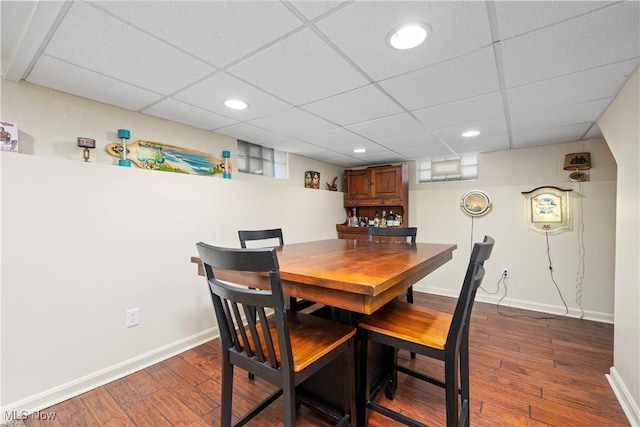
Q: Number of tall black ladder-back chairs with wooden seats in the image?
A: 4